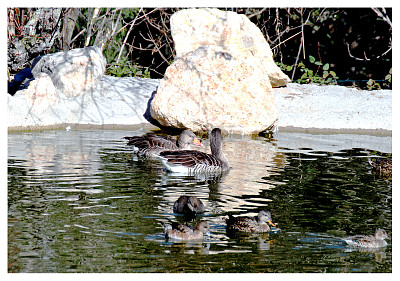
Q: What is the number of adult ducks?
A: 2